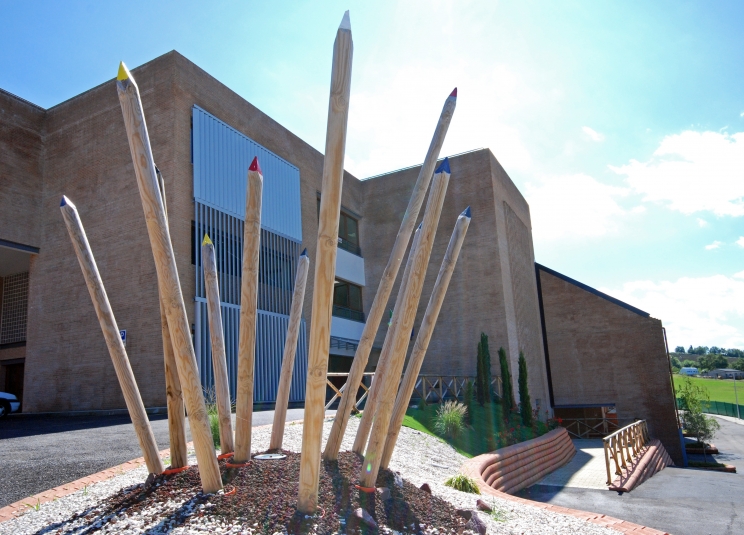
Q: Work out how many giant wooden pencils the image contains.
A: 11